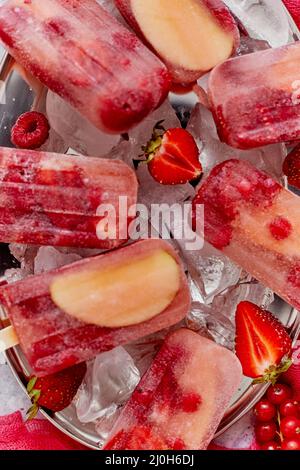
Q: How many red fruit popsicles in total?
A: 7